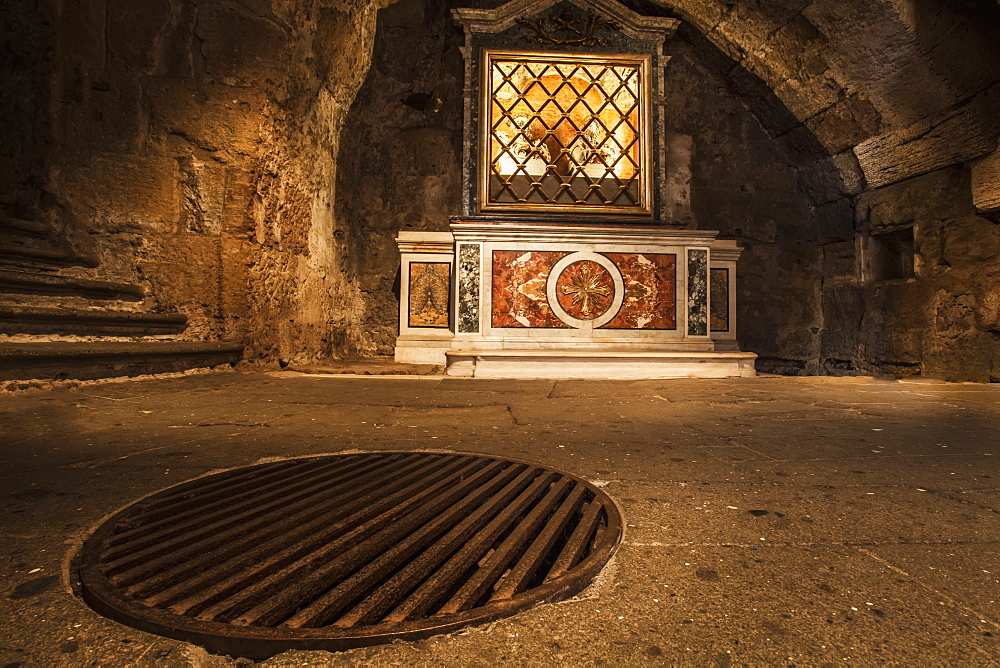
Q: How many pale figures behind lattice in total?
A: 2